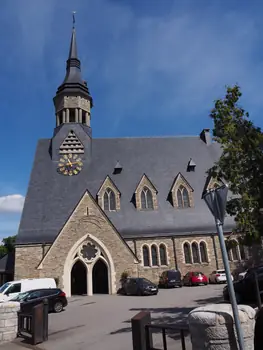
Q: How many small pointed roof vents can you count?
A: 2